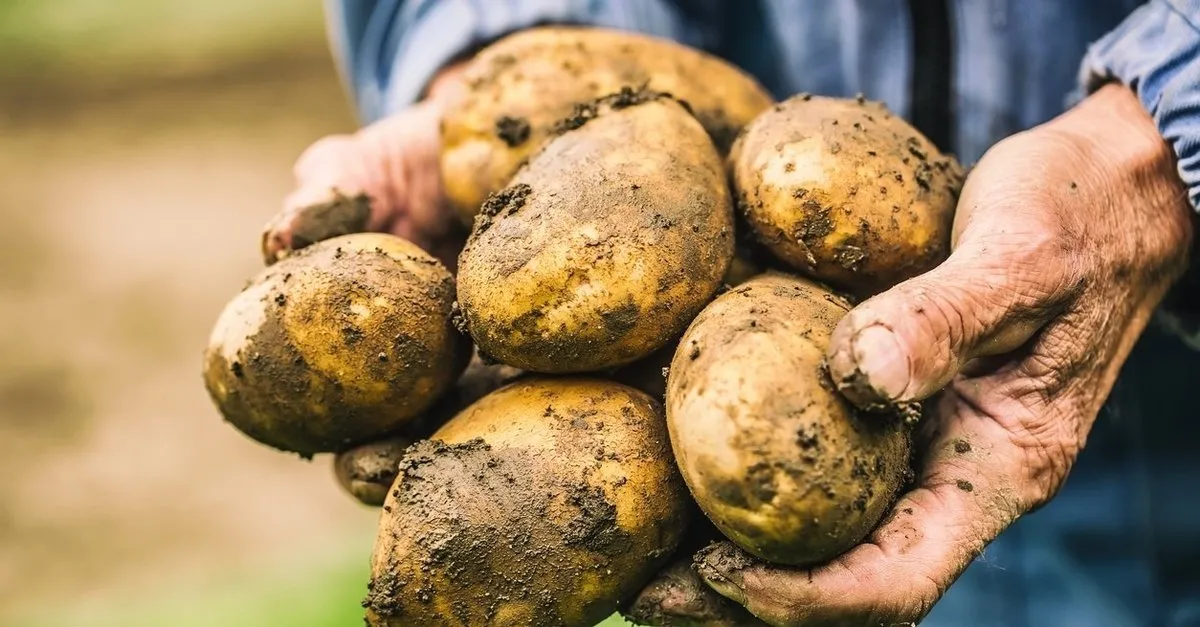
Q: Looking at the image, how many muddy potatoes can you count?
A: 6